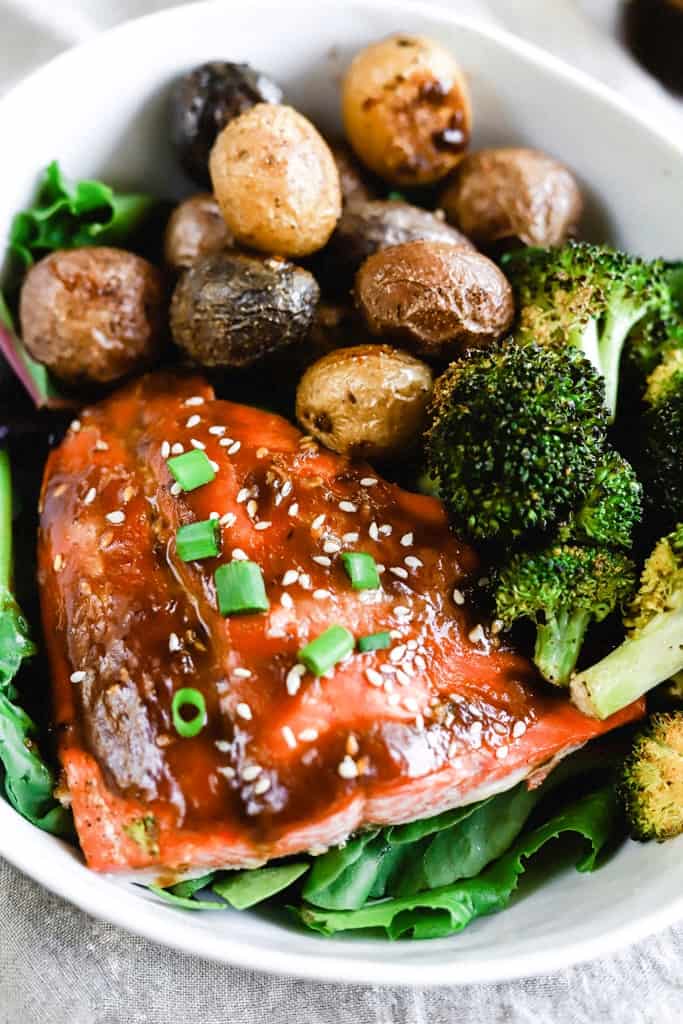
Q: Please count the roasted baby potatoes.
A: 11